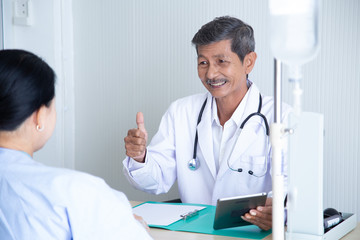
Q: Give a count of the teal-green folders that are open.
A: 1